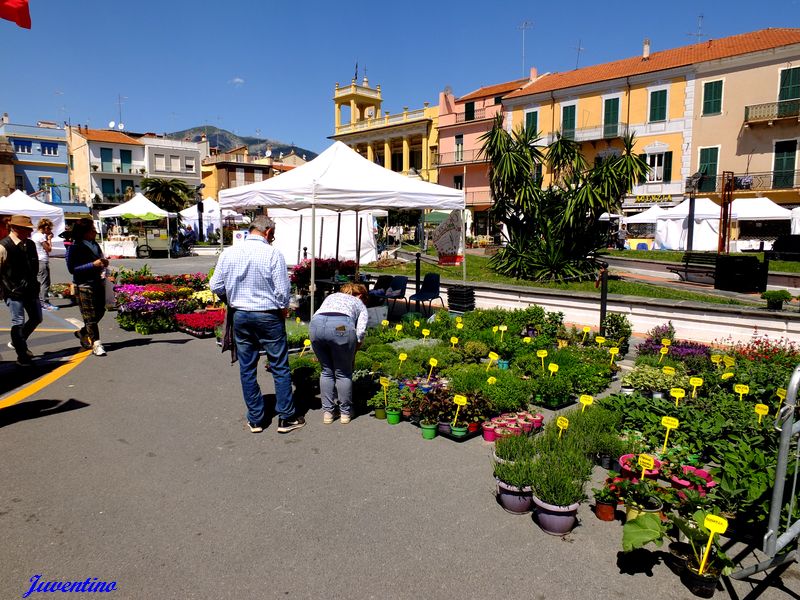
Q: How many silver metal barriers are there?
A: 1